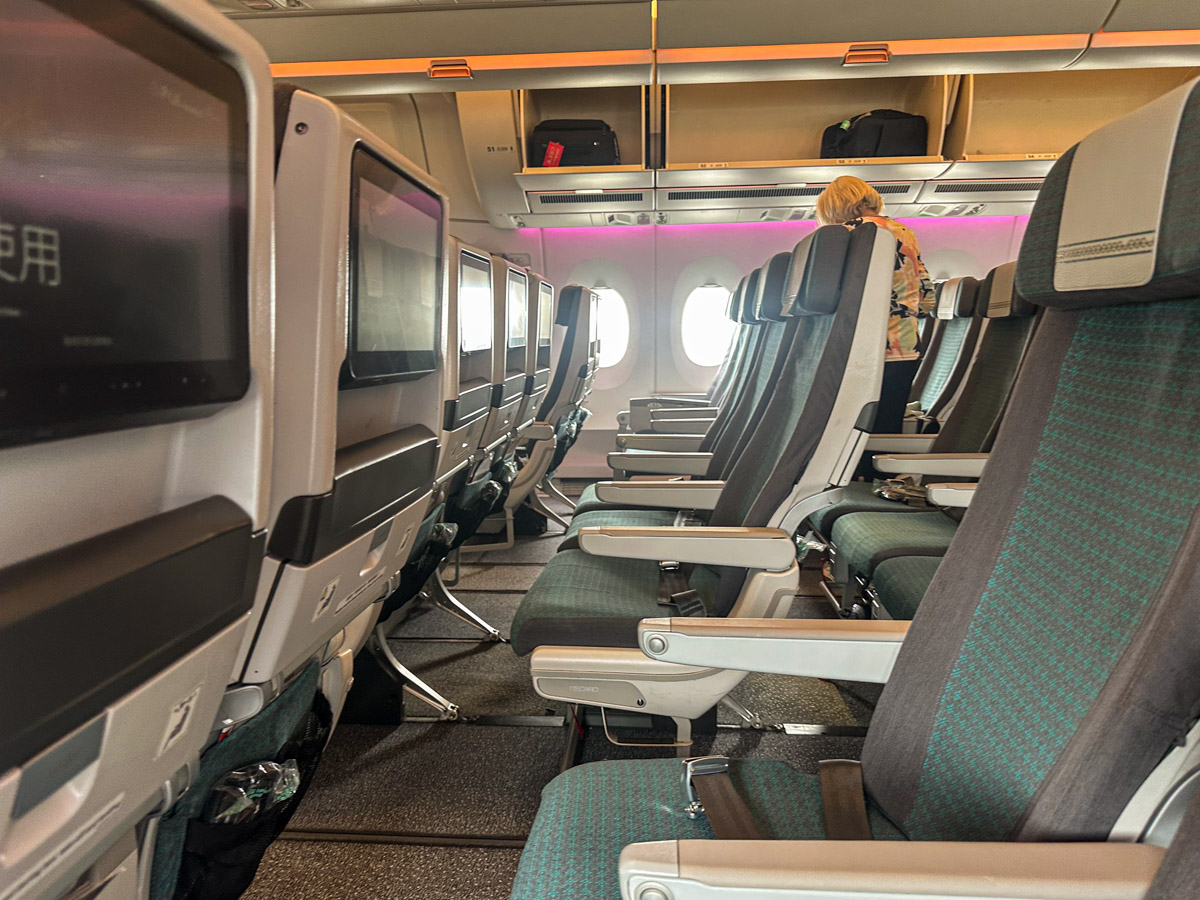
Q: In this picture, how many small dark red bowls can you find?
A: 0